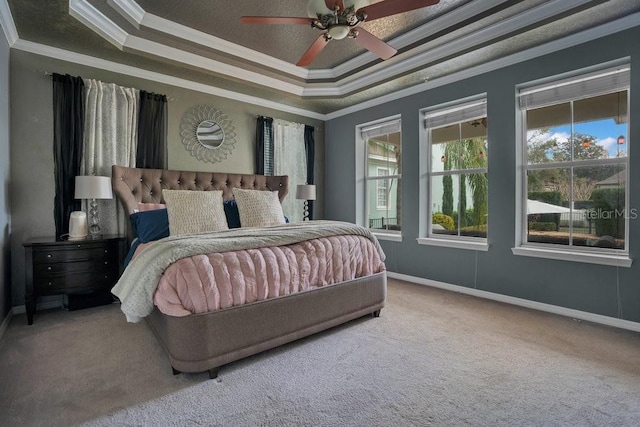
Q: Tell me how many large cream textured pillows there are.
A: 2